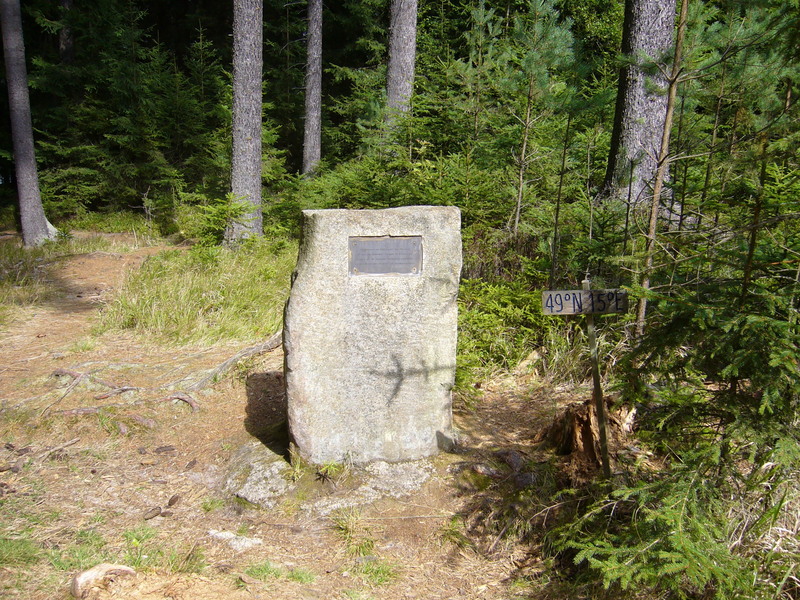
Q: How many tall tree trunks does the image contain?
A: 5